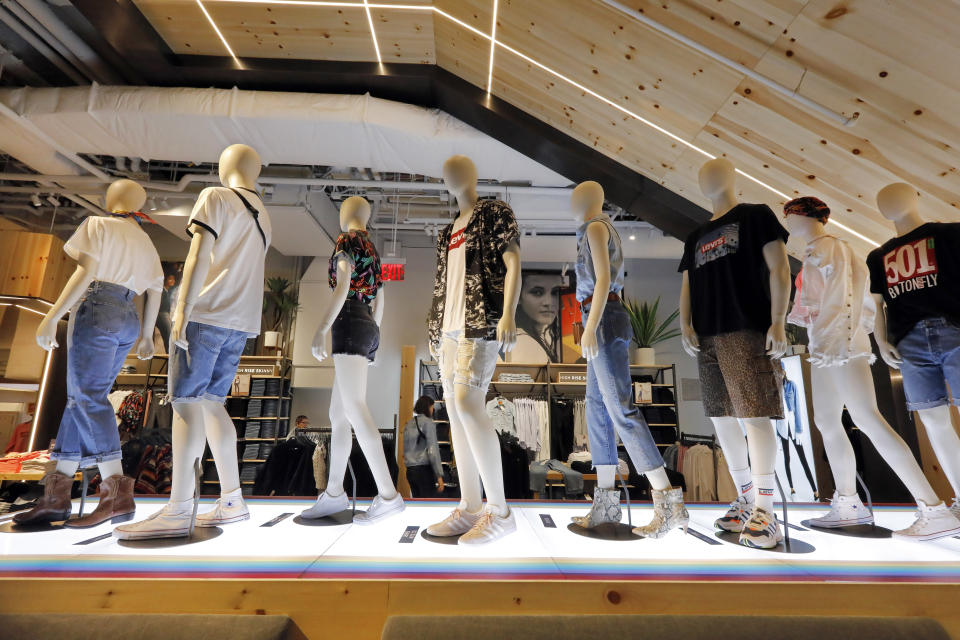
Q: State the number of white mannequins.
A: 8